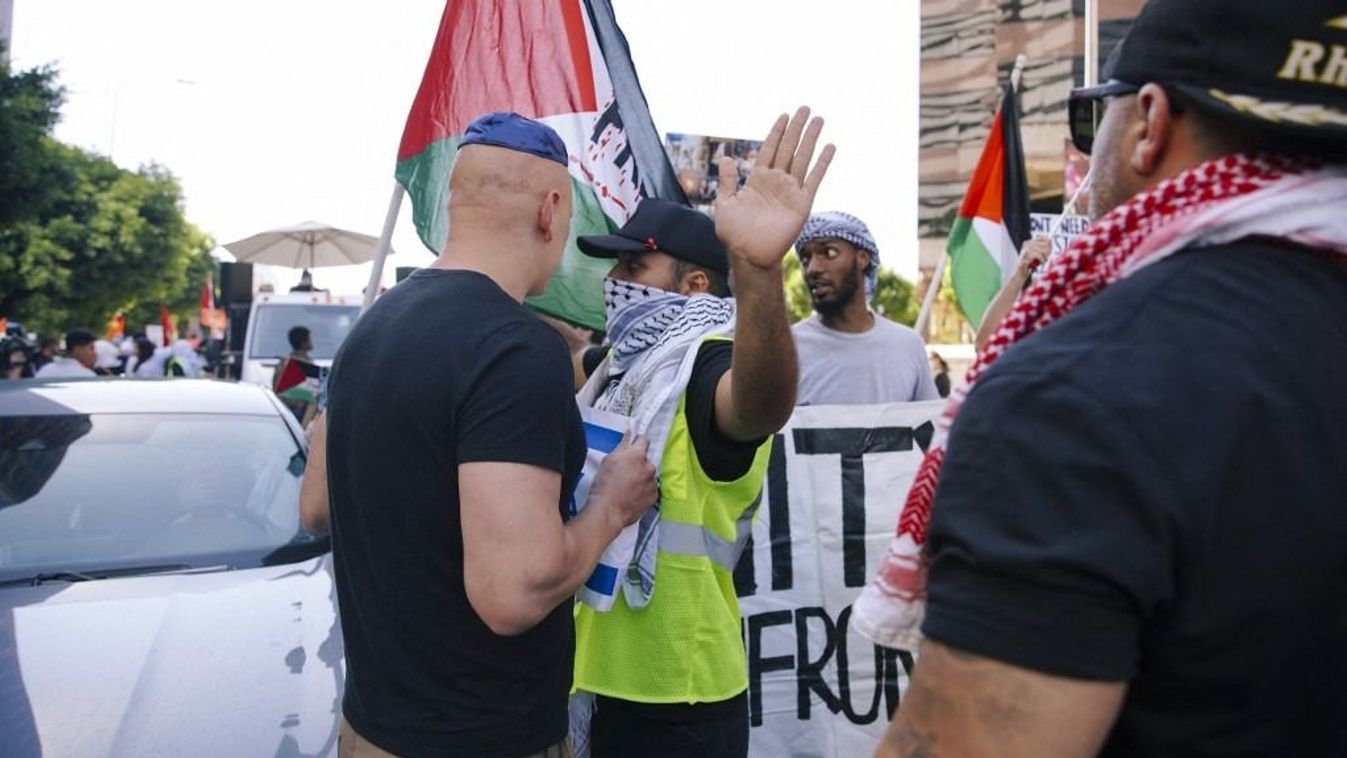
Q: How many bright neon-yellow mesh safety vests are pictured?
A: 1